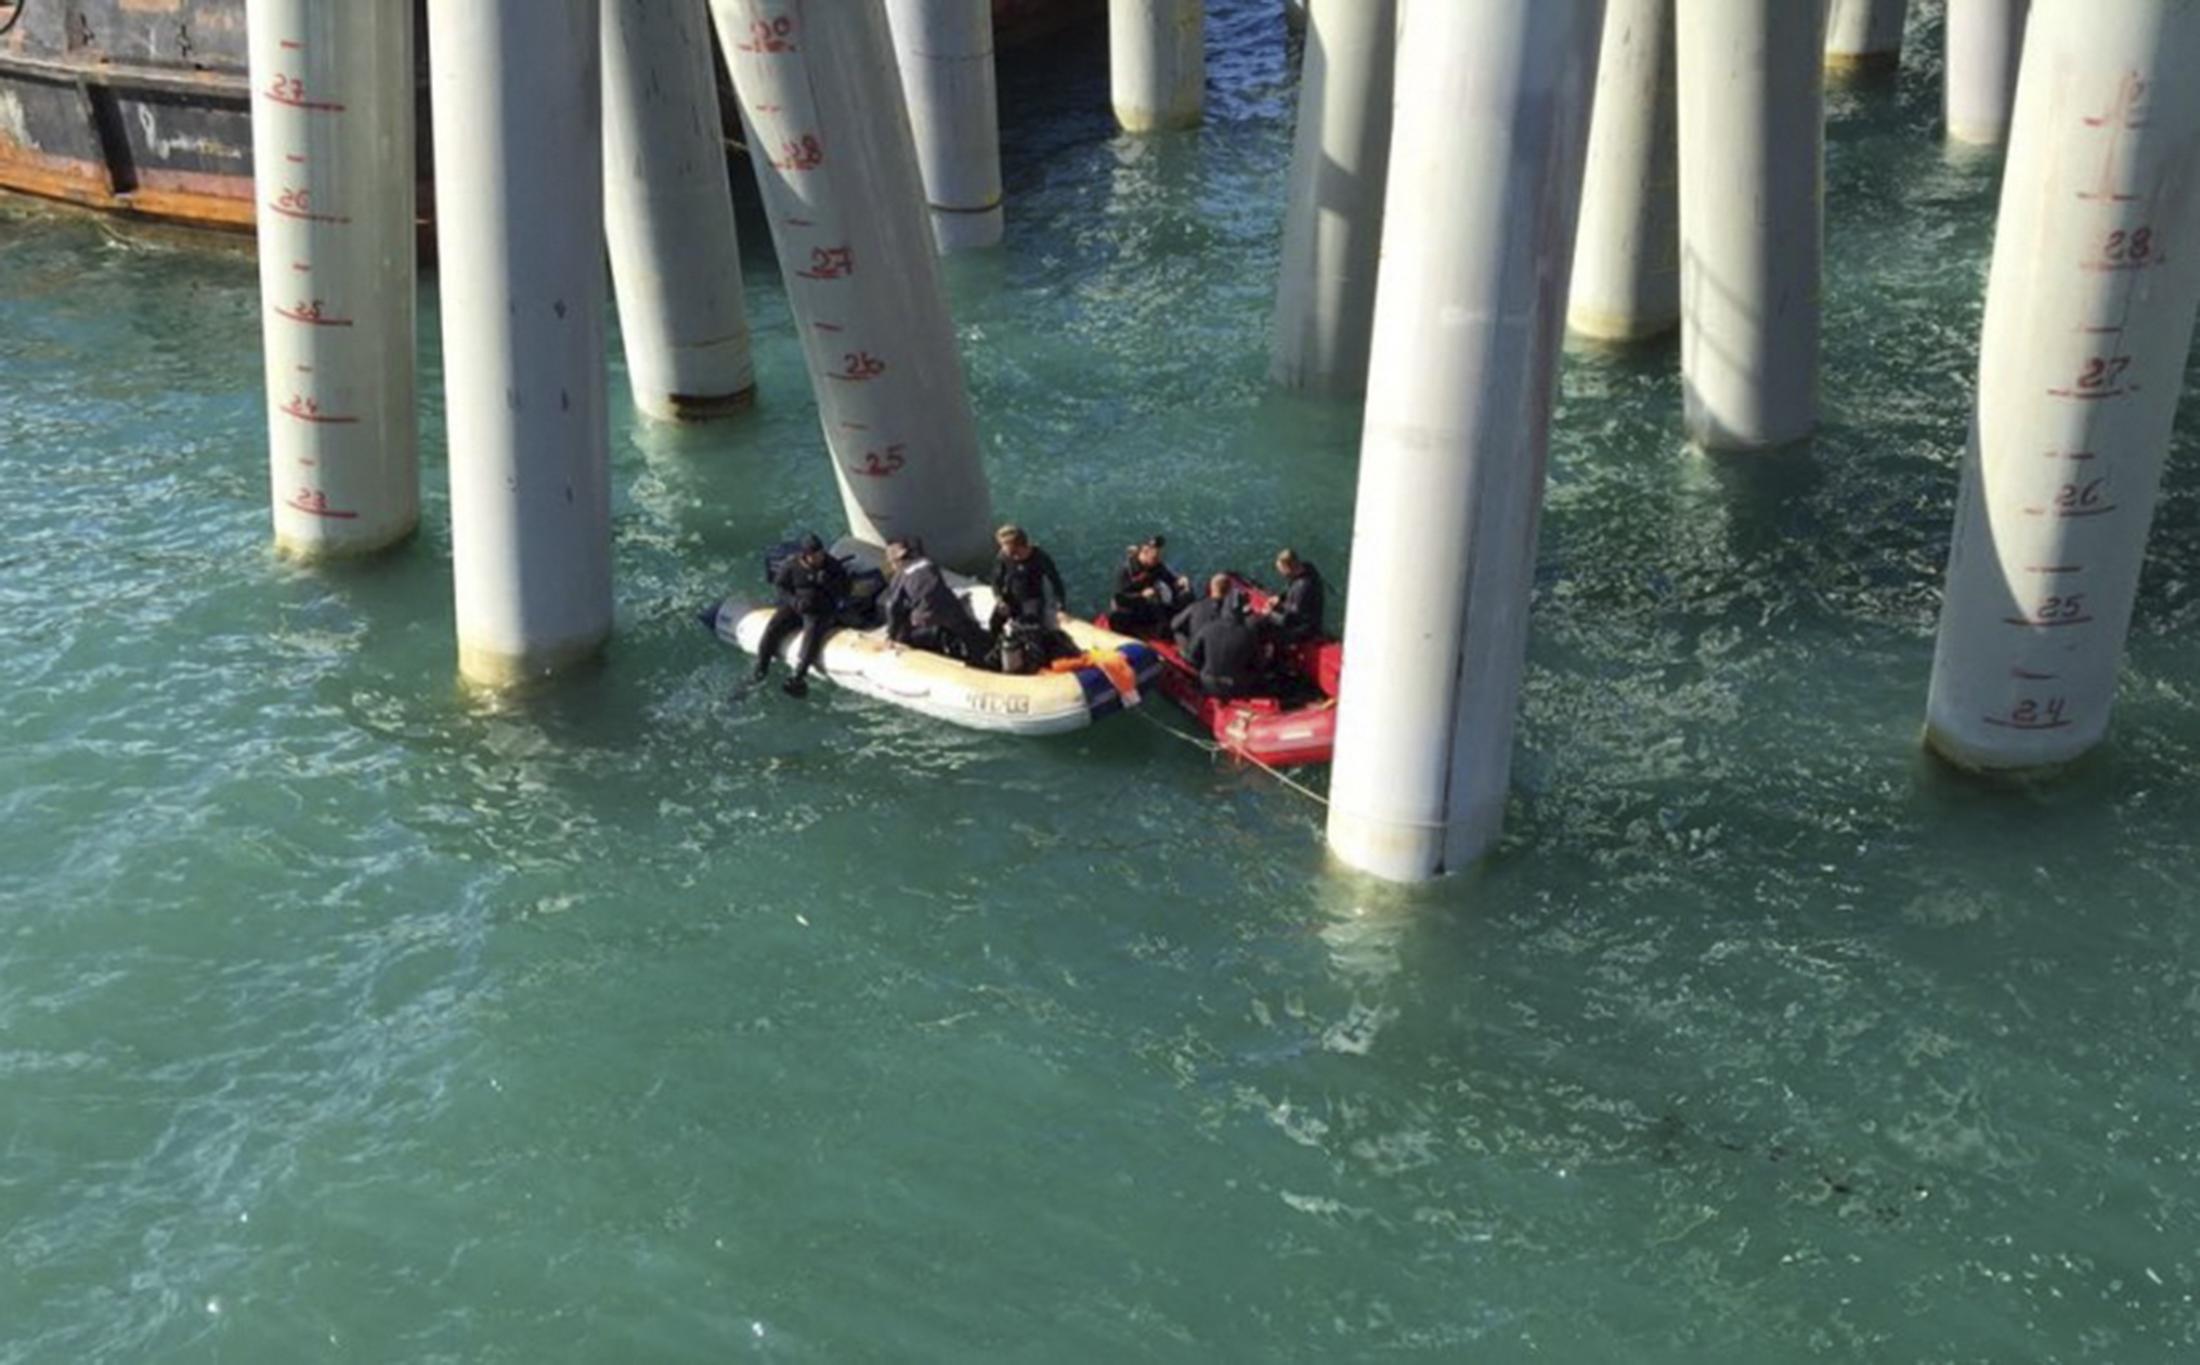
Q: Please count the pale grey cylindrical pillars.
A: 13